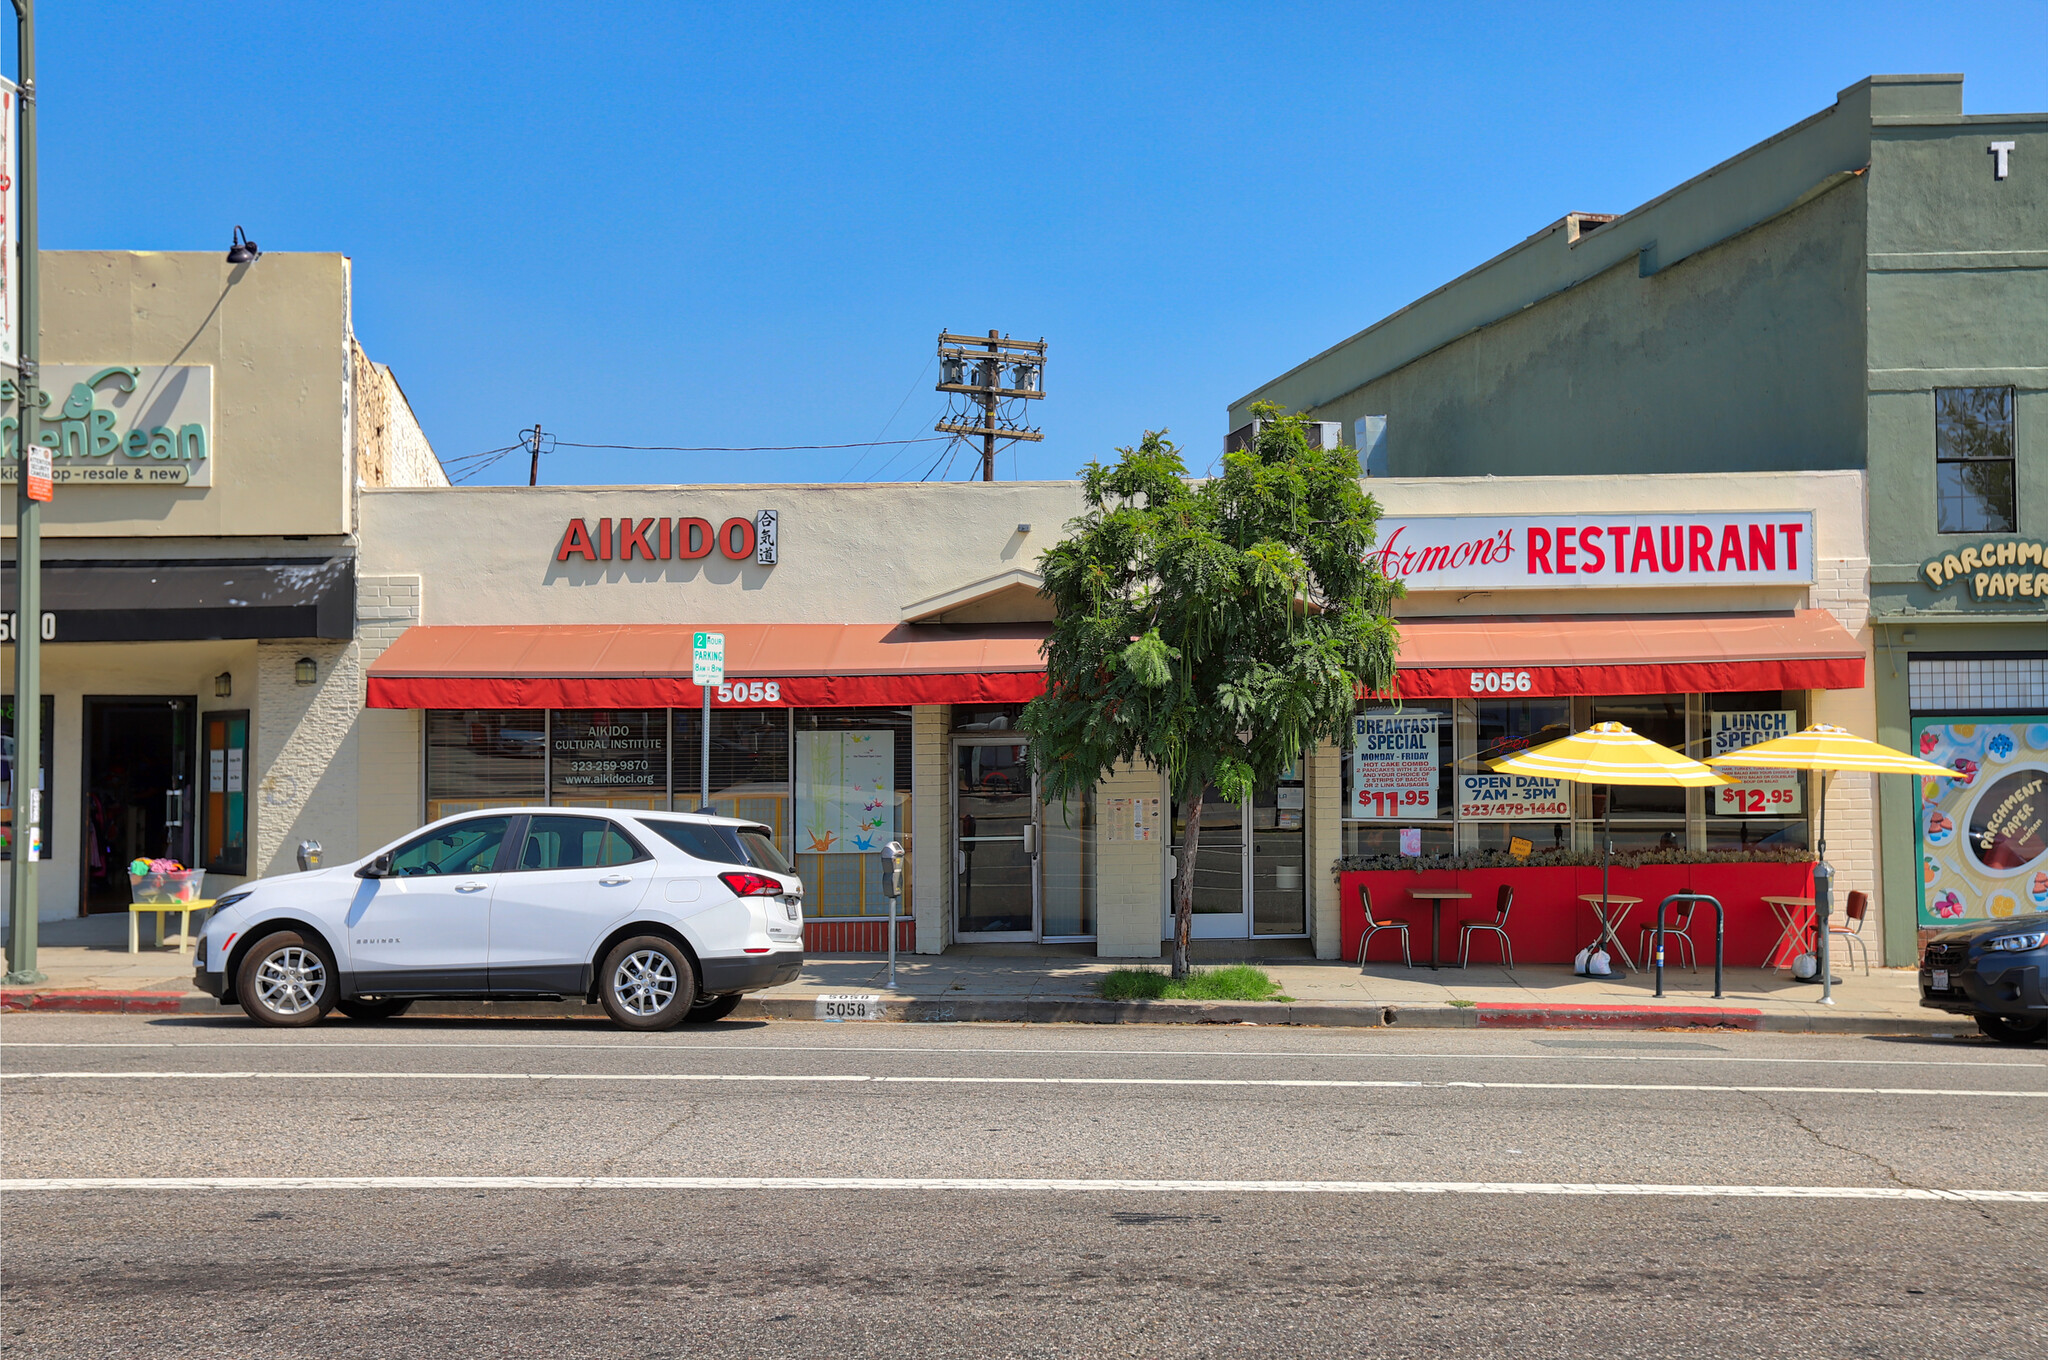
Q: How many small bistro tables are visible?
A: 3